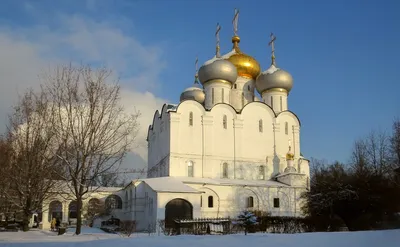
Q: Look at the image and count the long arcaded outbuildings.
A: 1